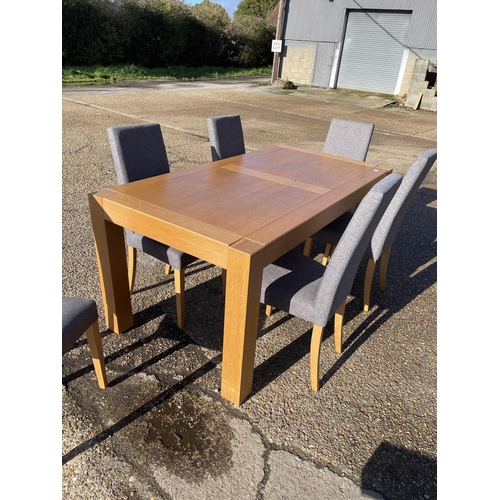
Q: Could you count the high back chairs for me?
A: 6